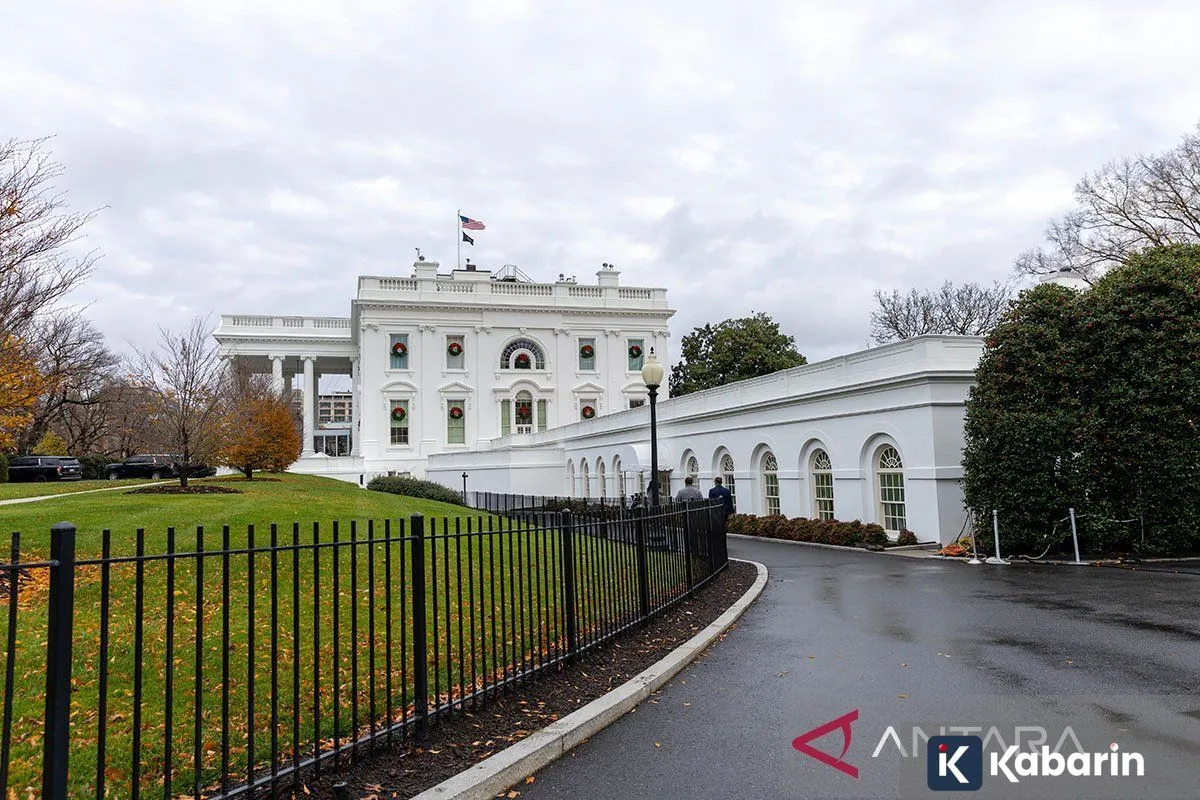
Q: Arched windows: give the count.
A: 11